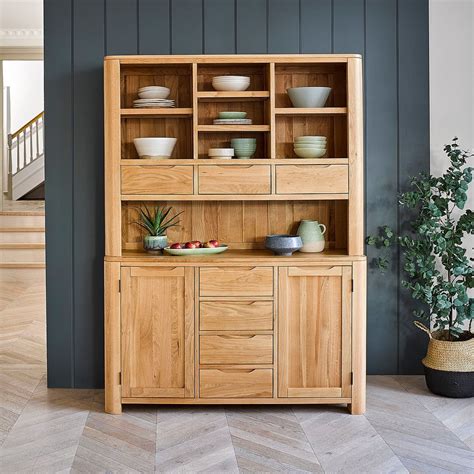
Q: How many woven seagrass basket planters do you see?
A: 1